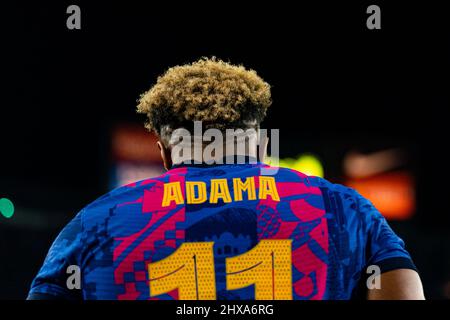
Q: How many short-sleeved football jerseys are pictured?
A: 1